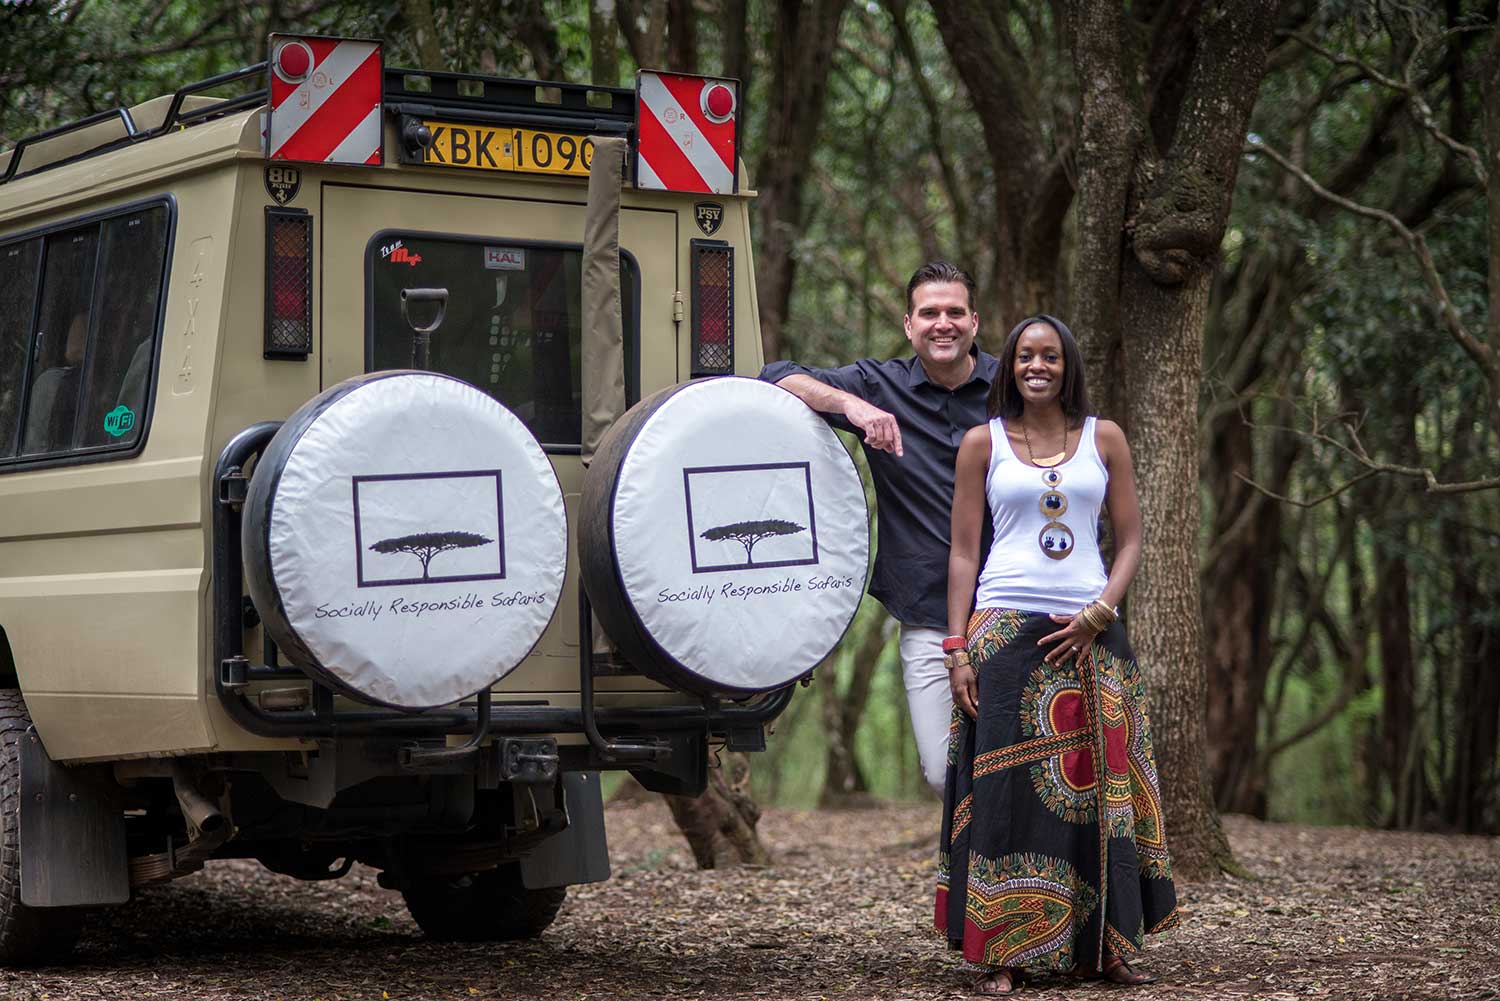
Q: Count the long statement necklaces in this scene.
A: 1